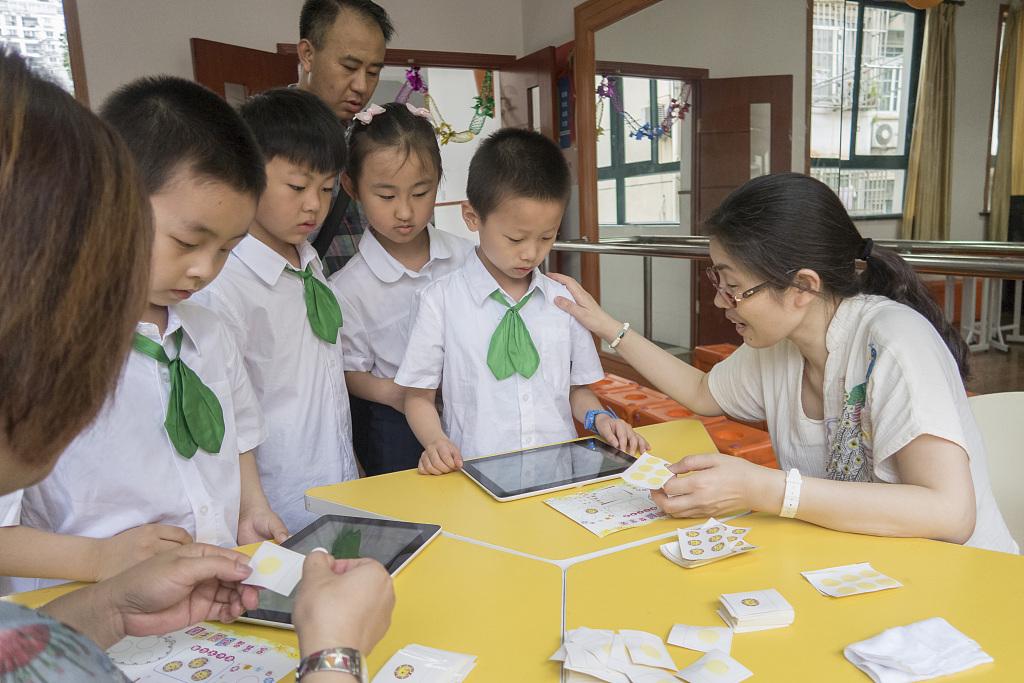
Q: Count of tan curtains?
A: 2